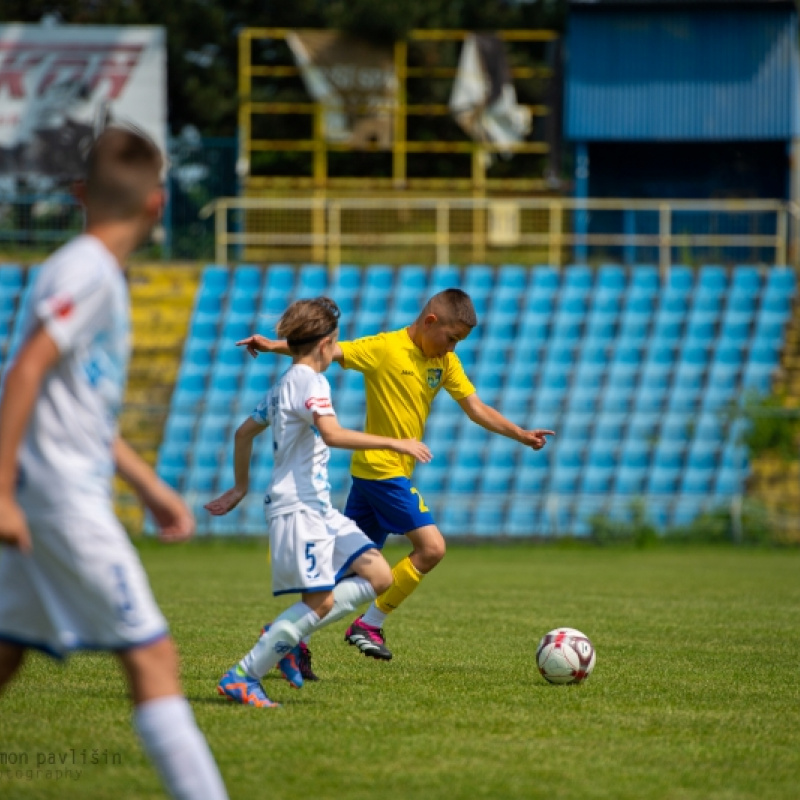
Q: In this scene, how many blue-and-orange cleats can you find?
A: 2